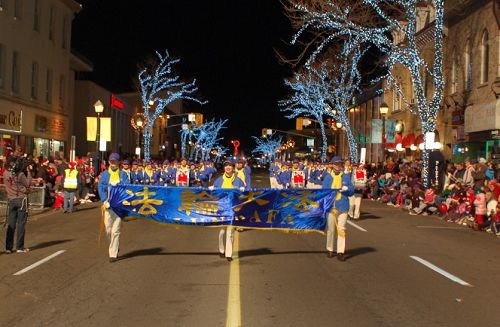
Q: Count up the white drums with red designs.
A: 3